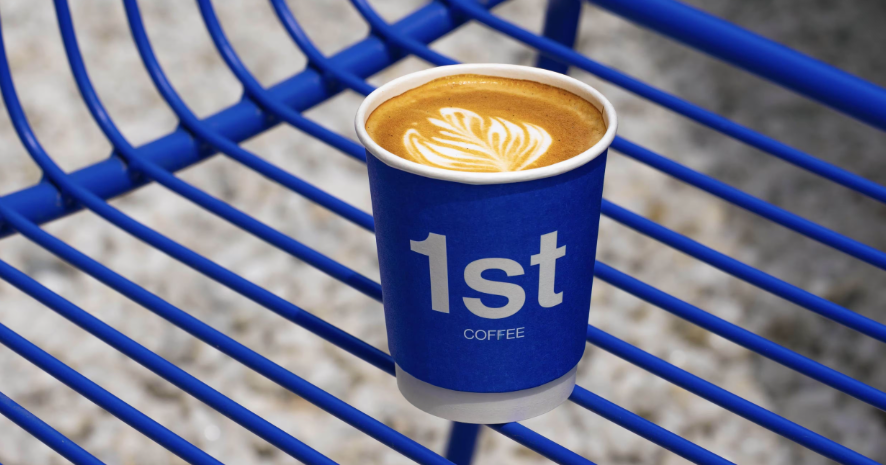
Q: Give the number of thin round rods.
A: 11